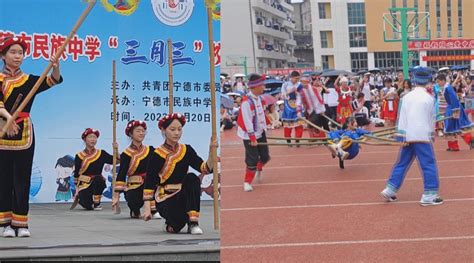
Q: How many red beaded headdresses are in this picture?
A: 4